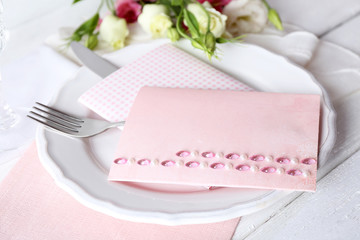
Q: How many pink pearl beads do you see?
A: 14